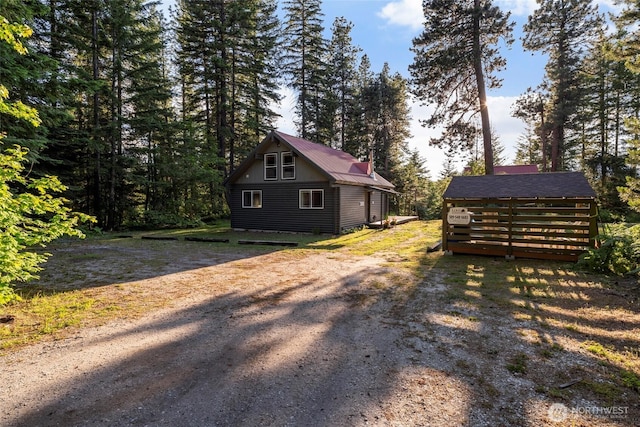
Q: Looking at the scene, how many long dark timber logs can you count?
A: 4